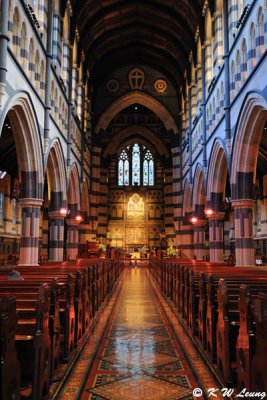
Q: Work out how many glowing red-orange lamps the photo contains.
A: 4